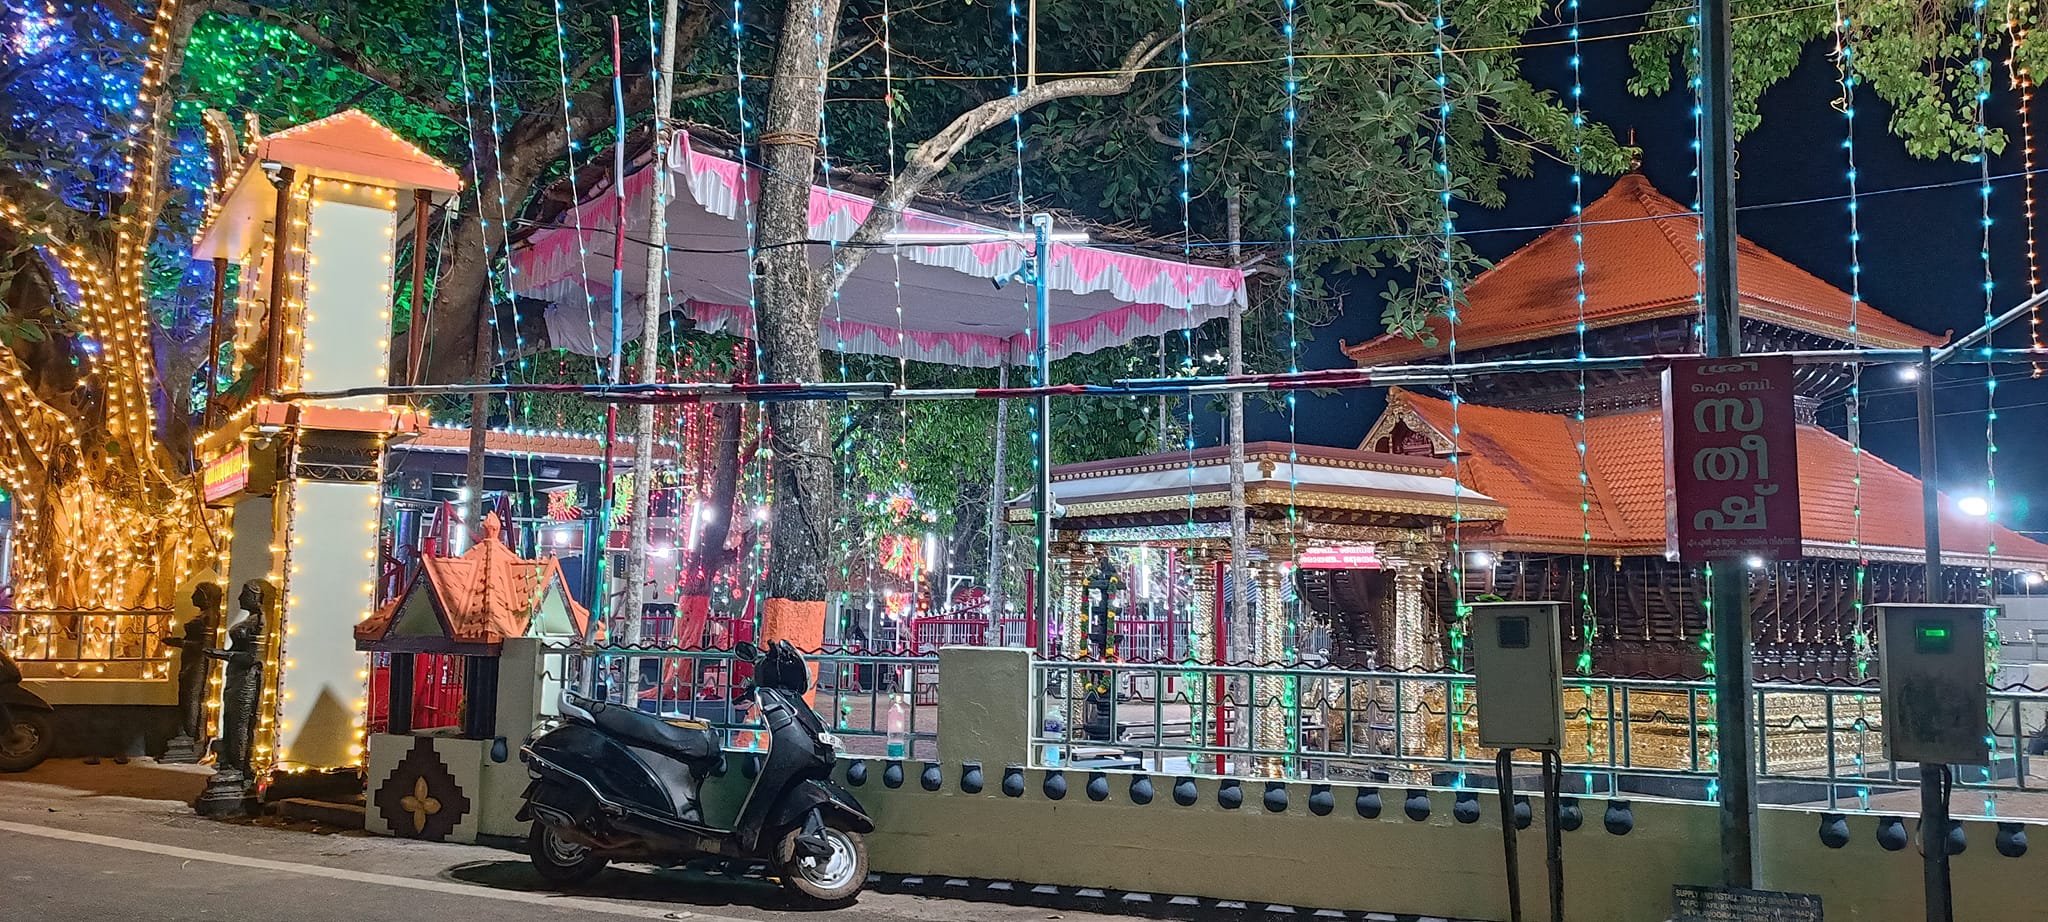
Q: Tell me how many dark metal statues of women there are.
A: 2